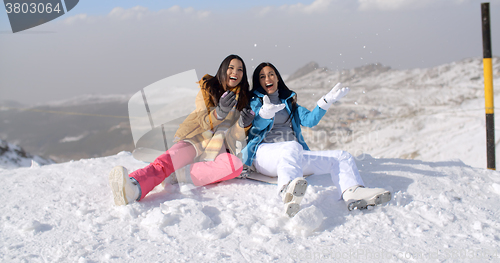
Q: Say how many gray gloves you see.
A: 2